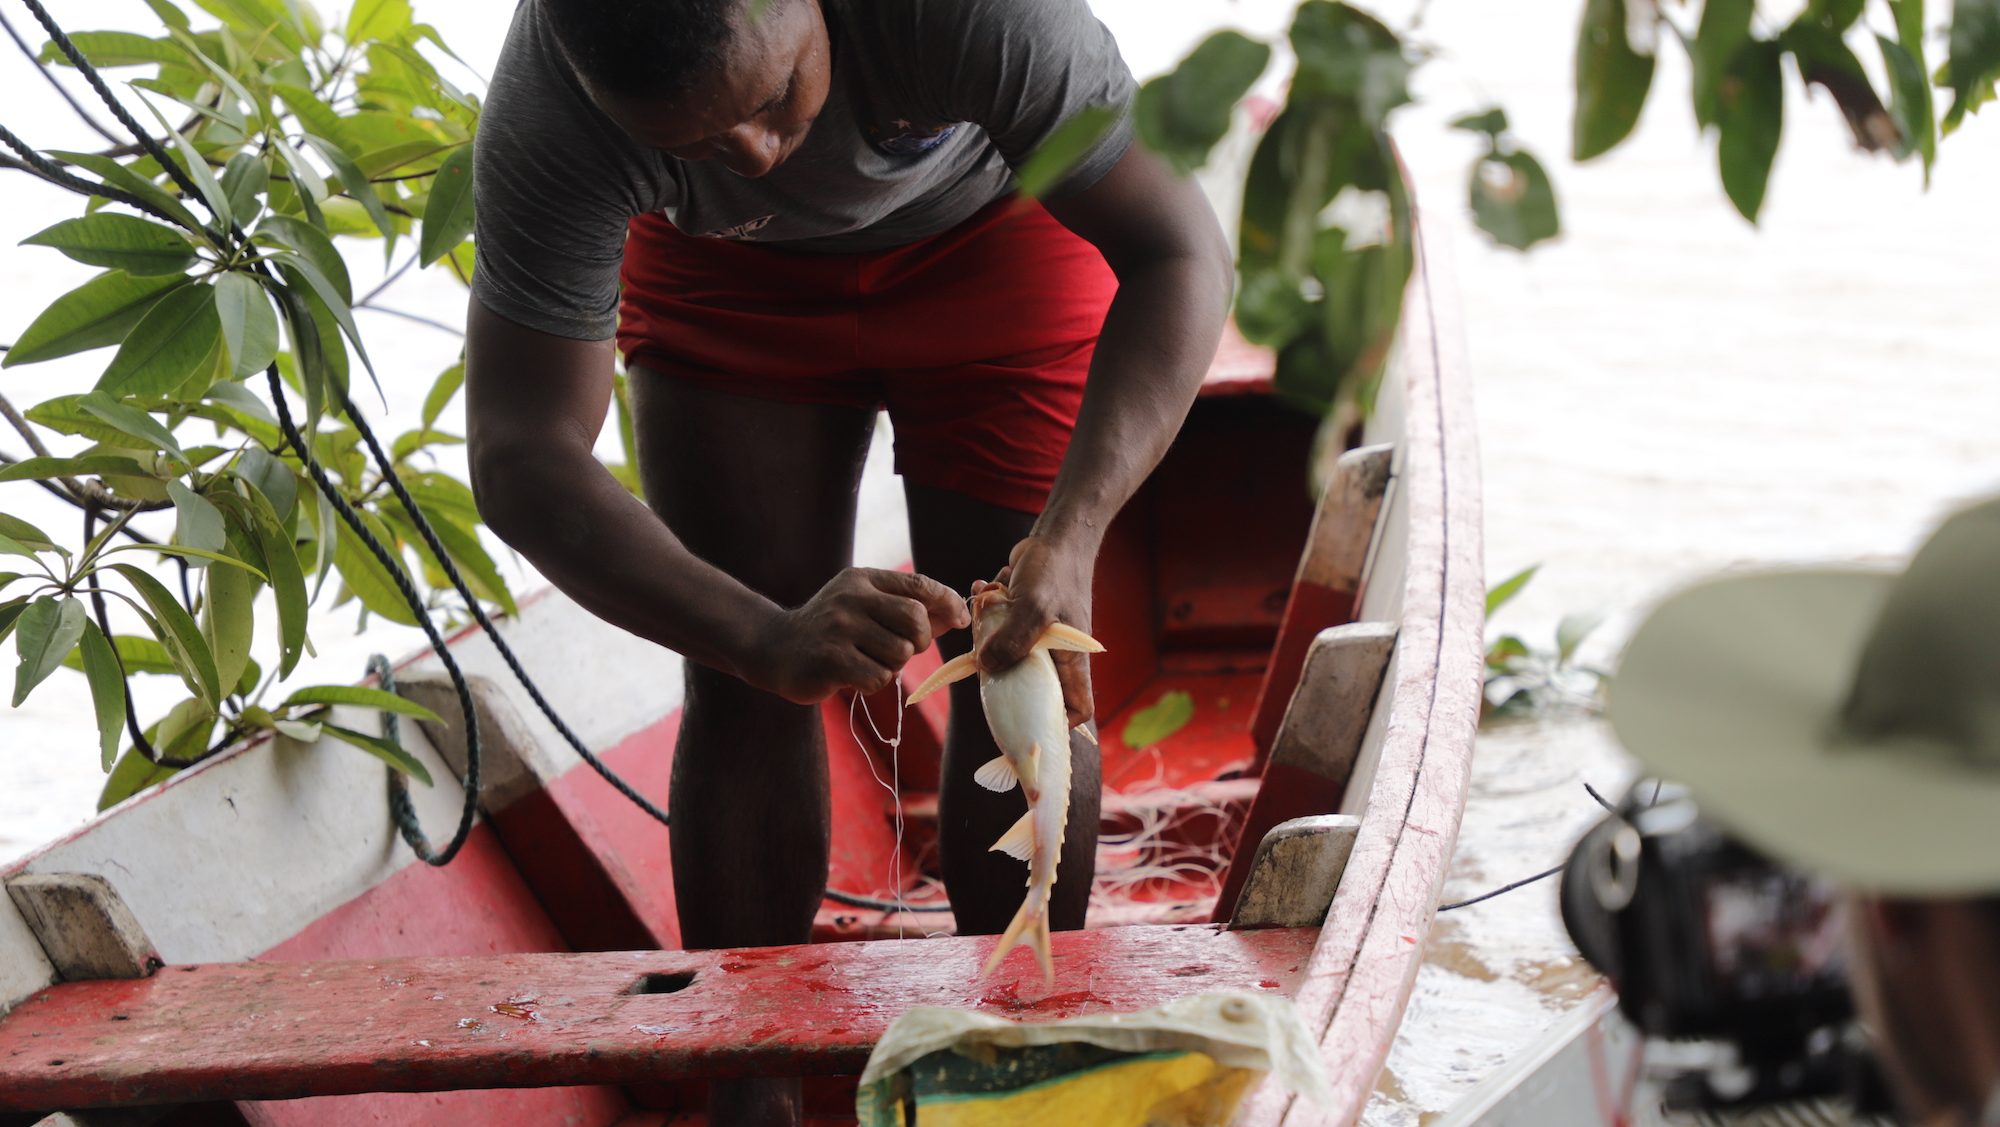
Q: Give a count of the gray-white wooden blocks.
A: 5